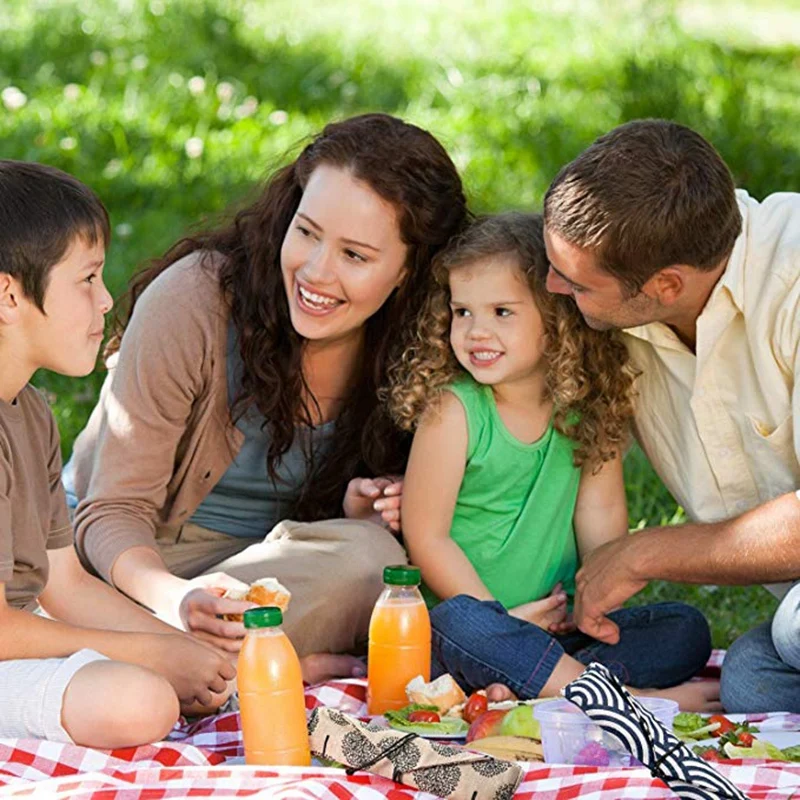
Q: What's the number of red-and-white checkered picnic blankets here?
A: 1